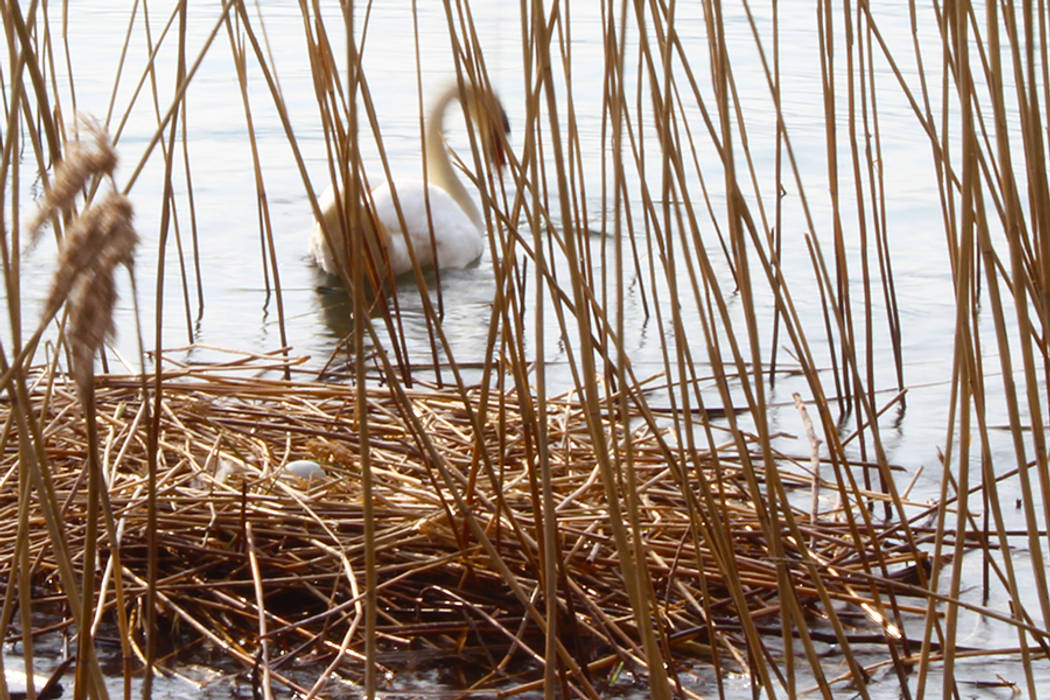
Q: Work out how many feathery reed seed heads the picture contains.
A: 3